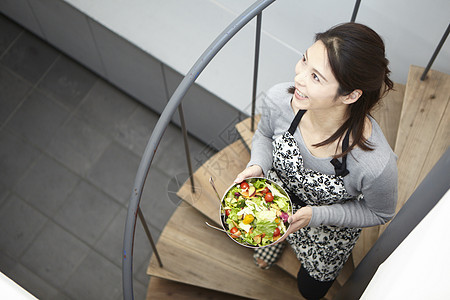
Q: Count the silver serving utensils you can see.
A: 2